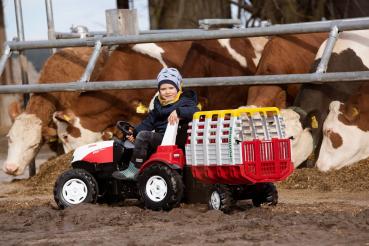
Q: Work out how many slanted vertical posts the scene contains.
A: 3